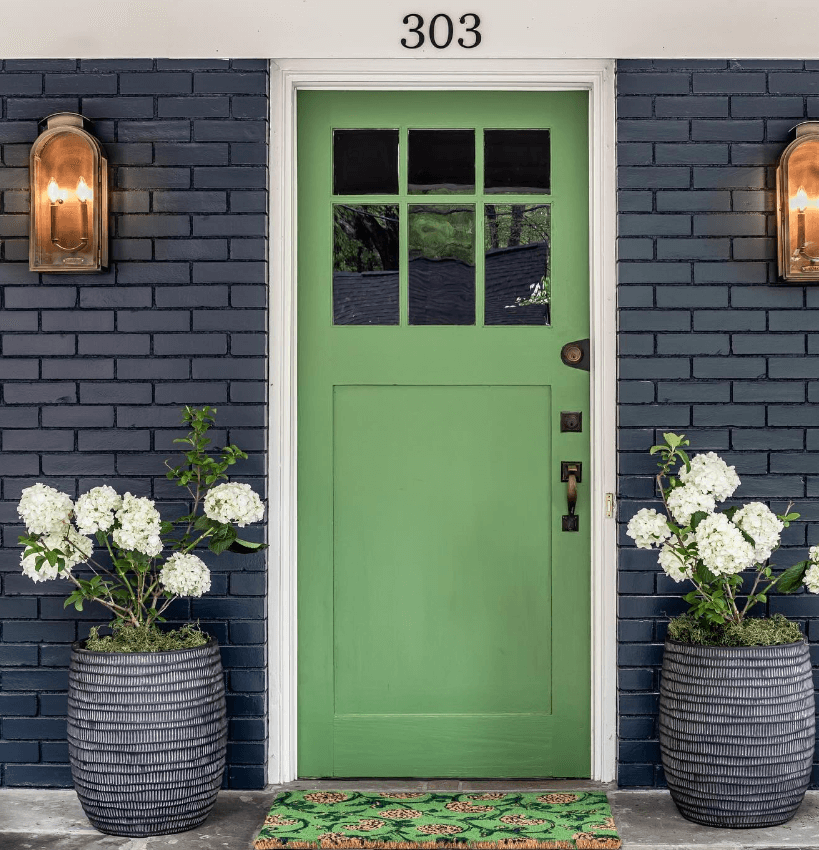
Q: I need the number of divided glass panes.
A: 6